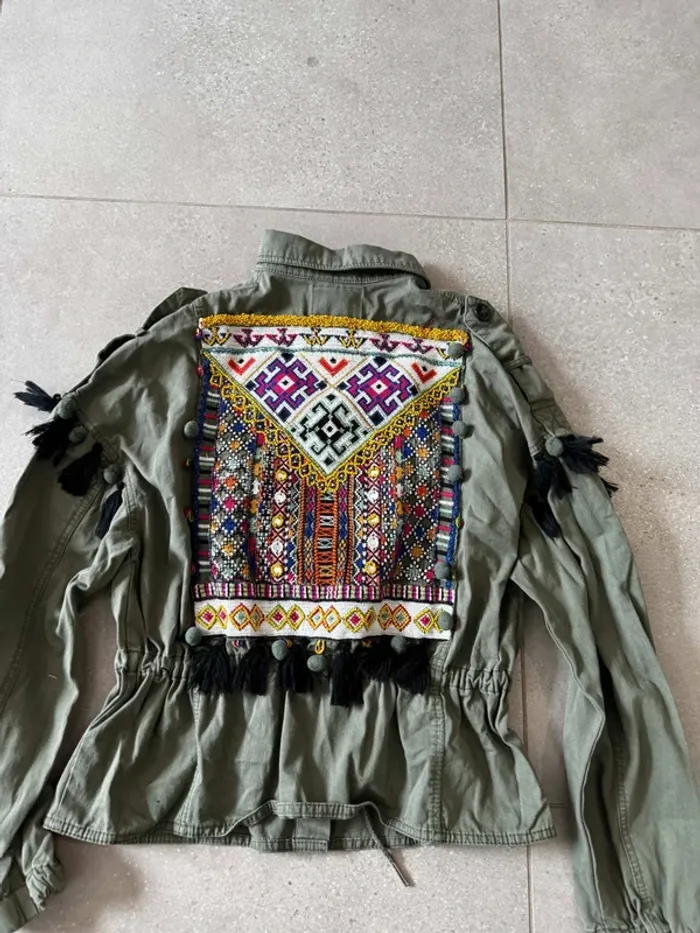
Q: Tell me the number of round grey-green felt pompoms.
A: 15